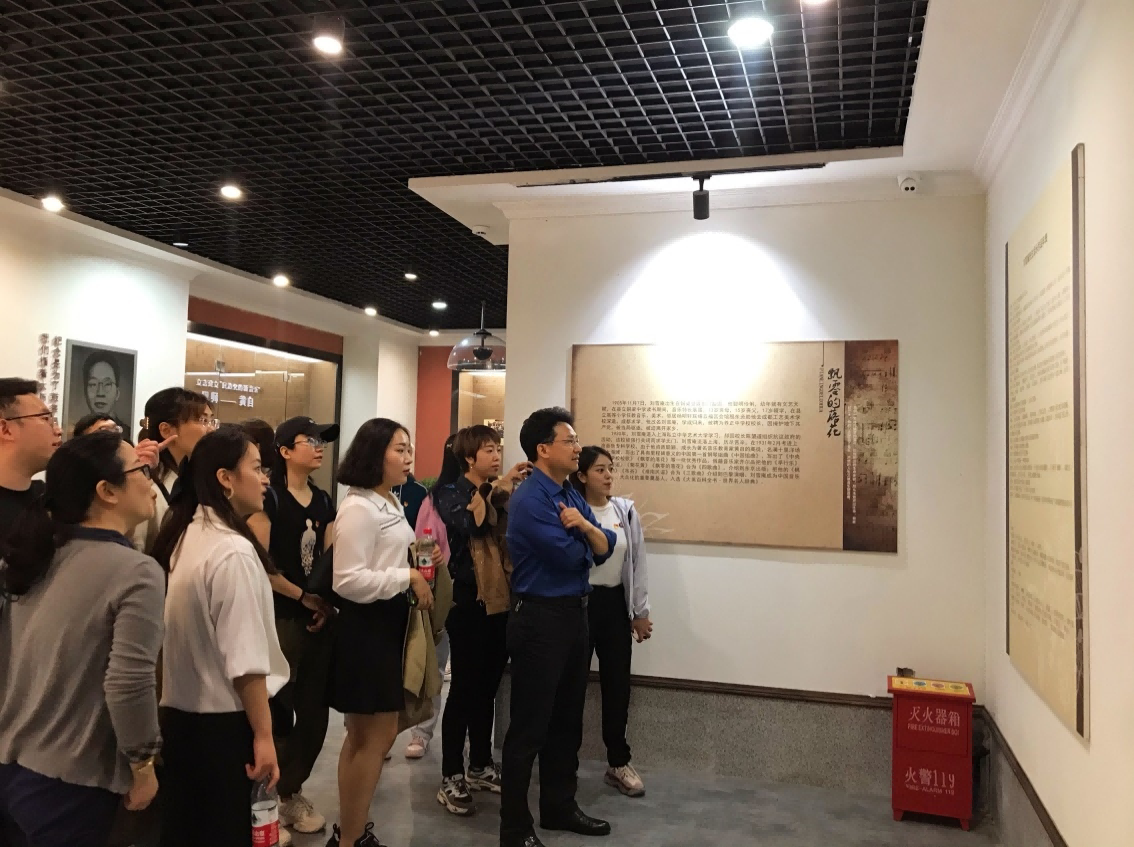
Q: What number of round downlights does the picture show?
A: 11